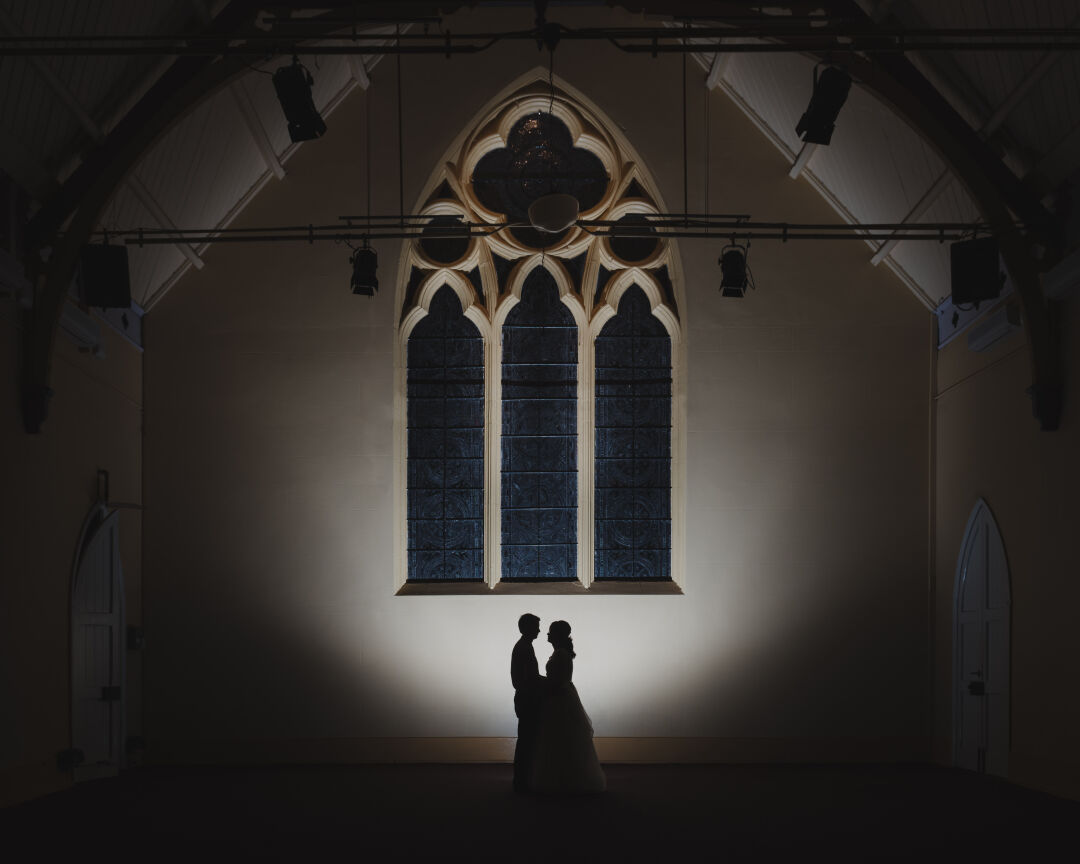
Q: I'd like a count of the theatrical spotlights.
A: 4